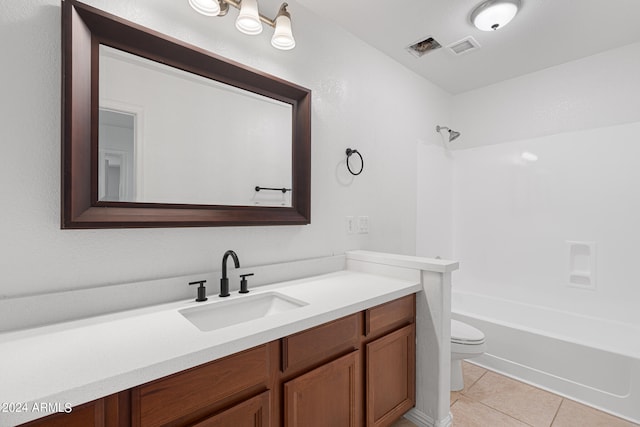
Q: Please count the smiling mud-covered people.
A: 0